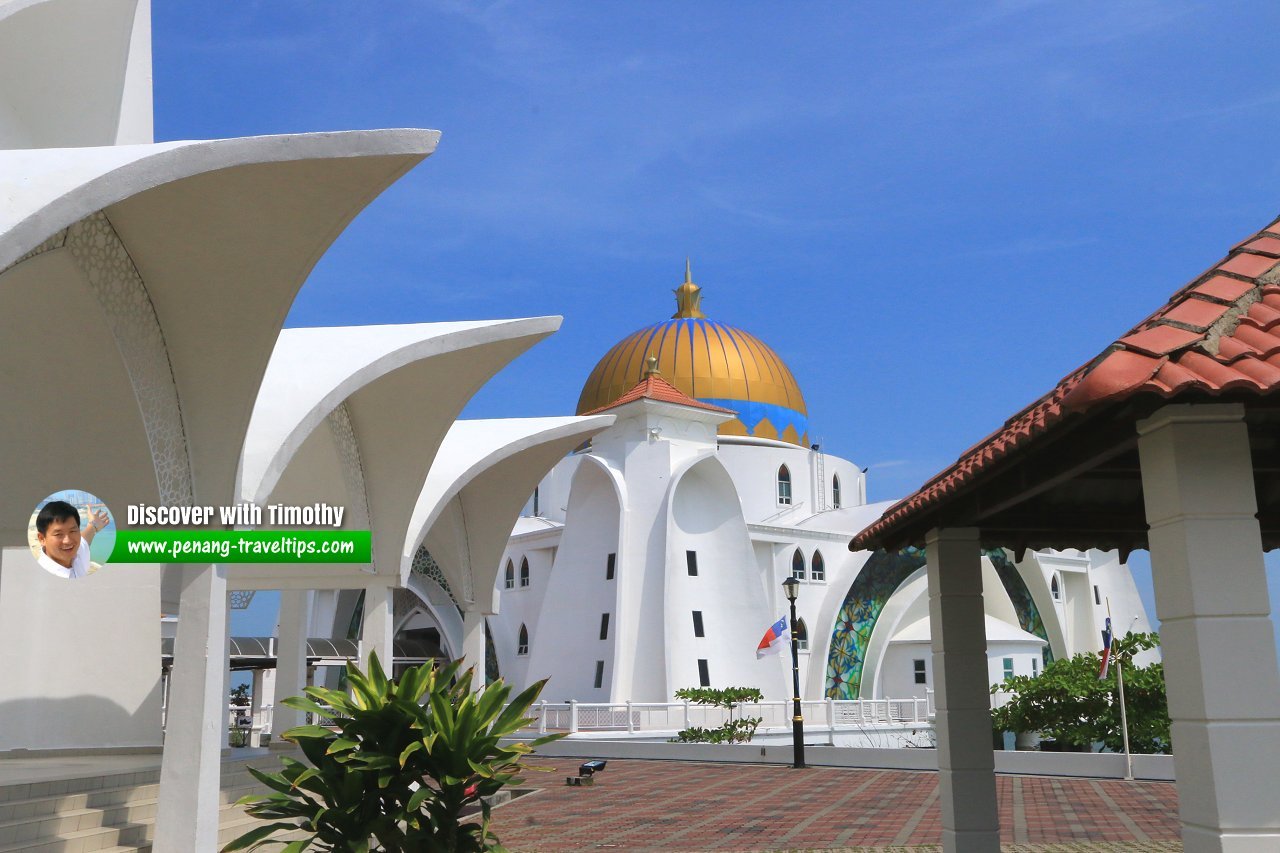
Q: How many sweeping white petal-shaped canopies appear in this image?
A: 3